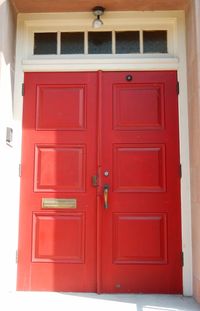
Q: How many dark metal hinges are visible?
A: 6